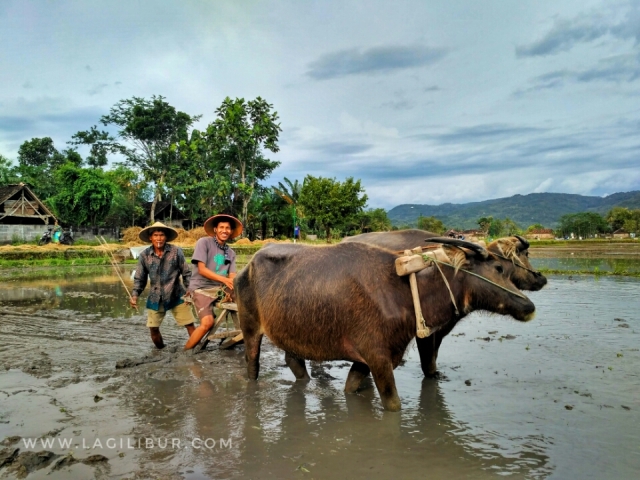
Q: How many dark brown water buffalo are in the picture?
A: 2